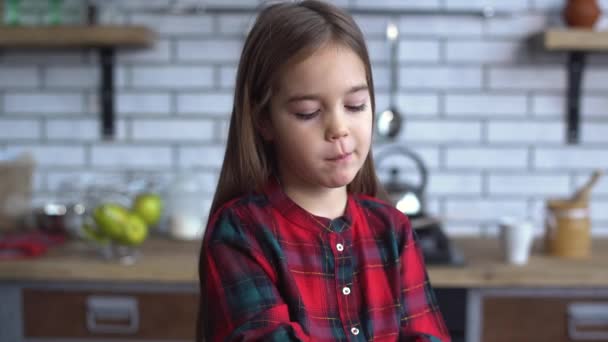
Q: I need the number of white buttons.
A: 3